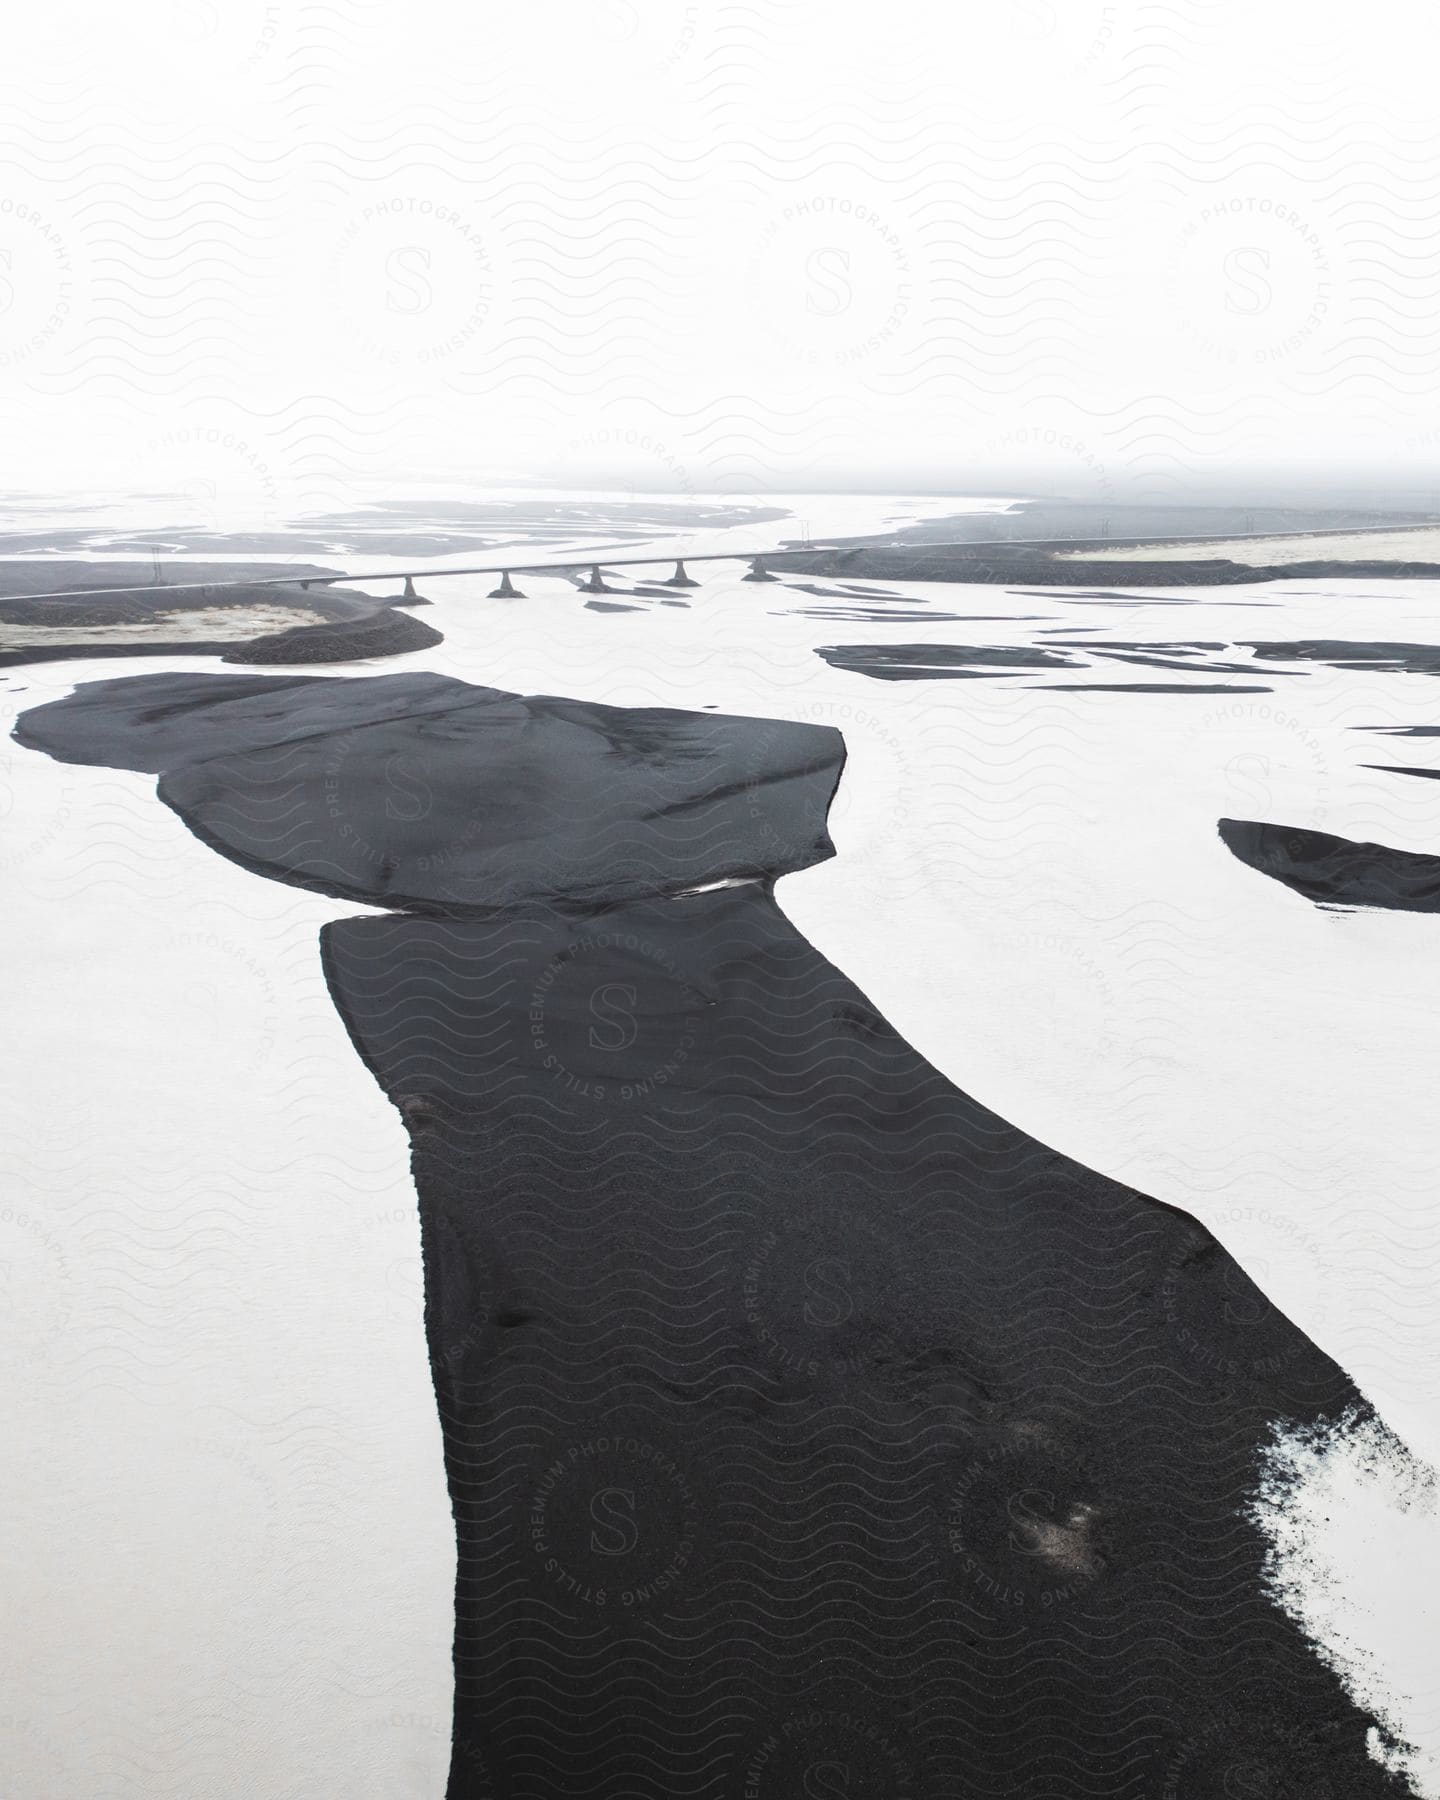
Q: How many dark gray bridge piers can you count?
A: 5